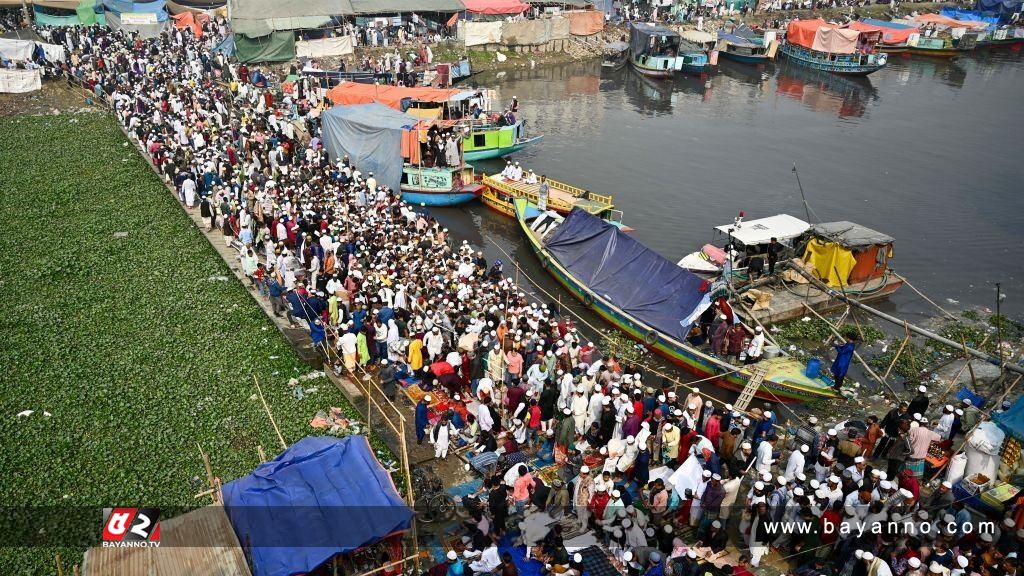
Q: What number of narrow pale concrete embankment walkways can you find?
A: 1